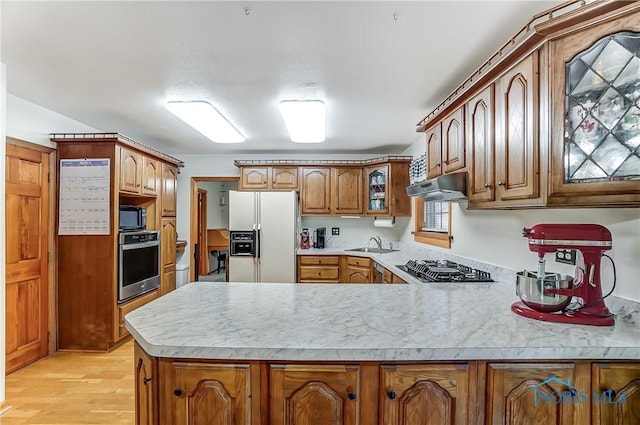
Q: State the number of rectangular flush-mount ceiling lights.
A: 2